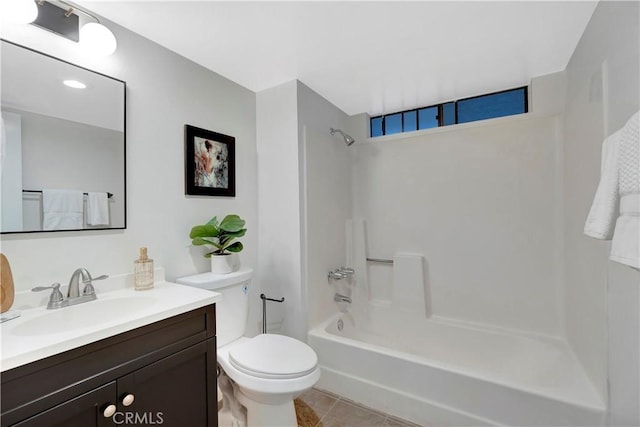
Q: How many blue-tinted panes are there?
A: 6